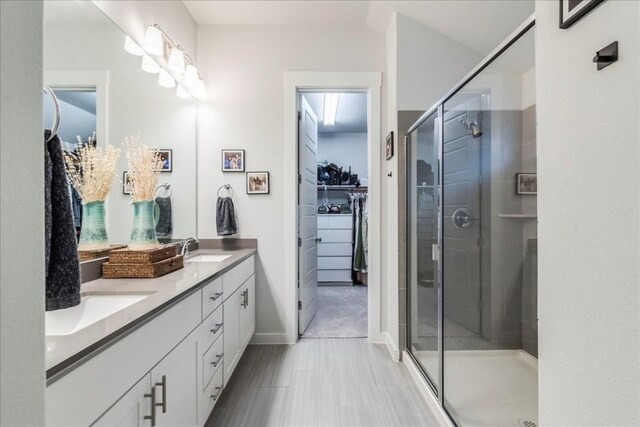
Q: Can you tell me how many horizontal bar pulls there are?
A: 4